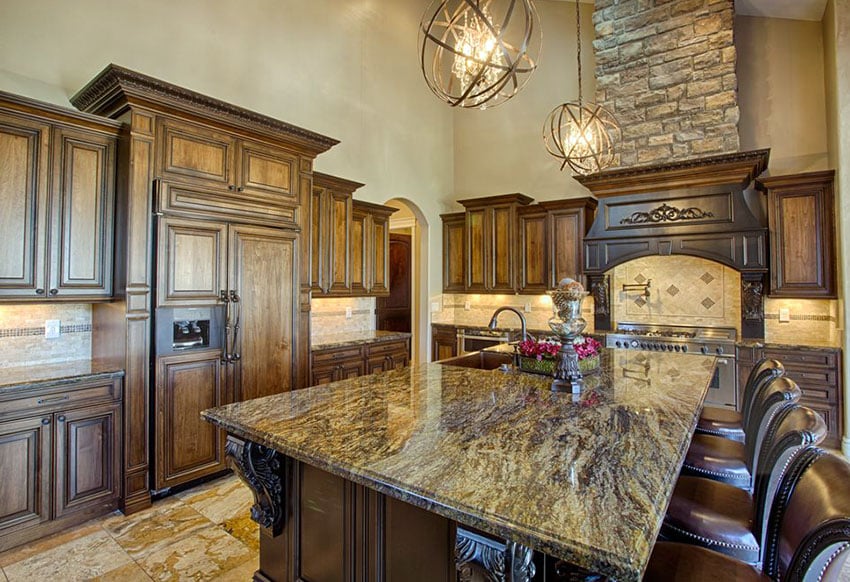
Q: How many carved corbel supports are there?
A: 4